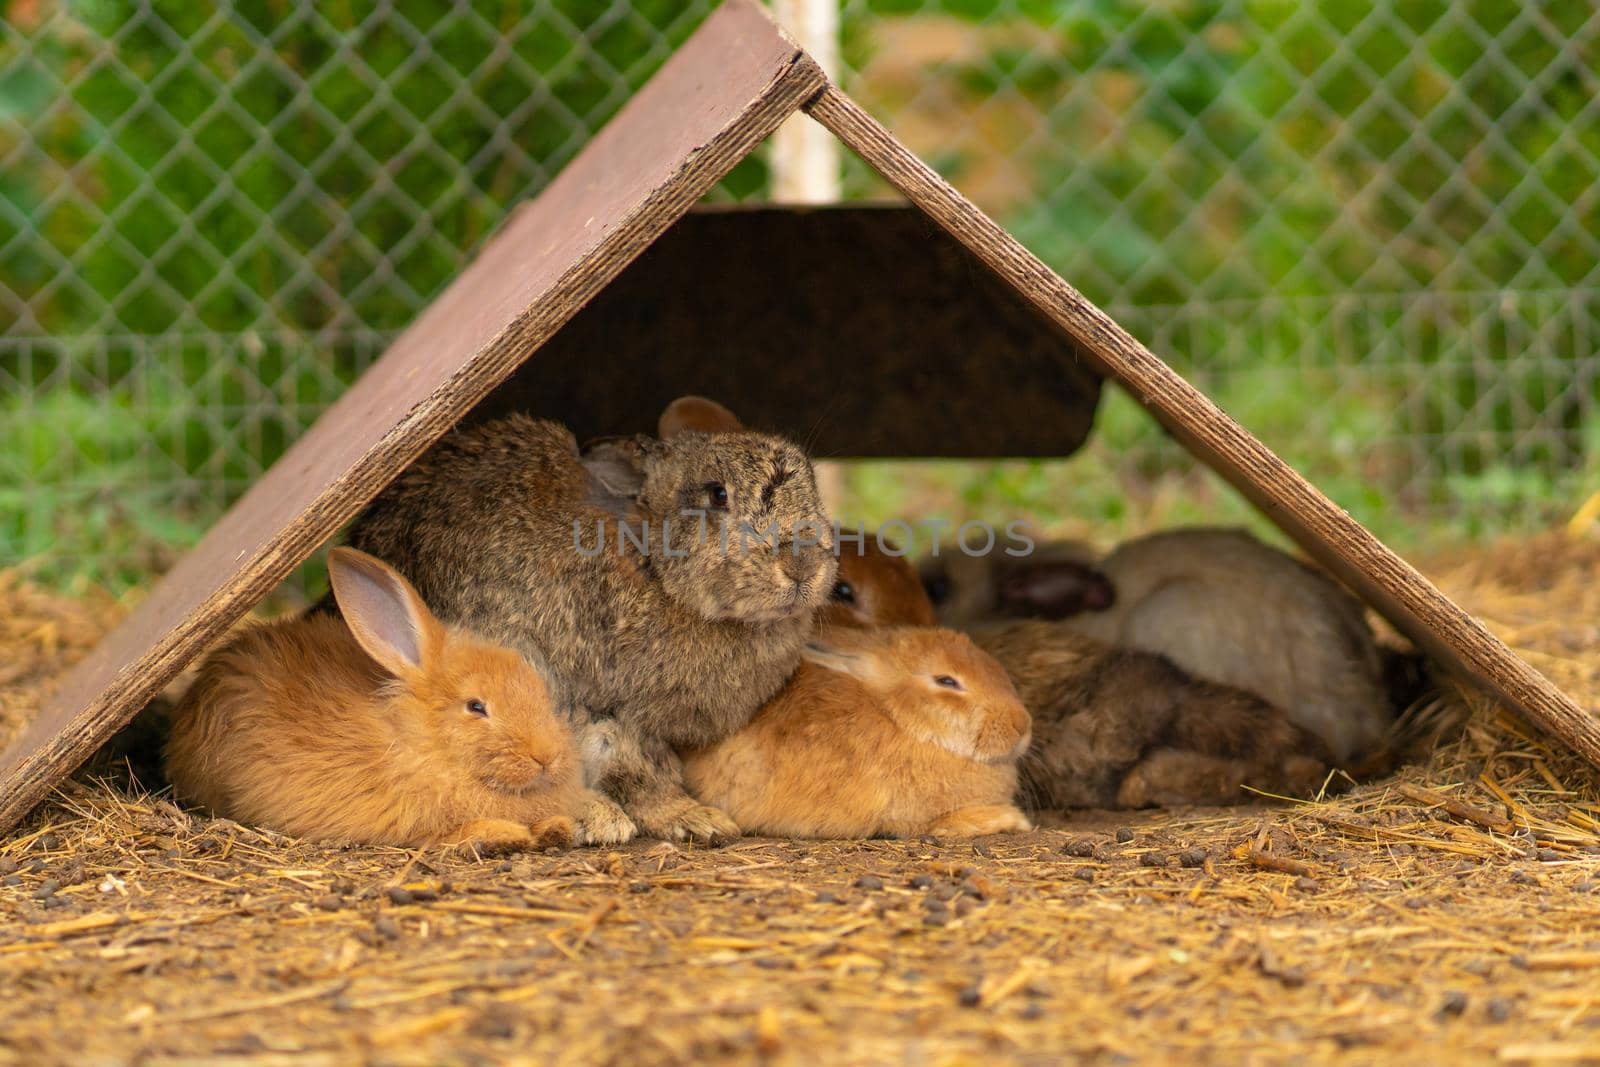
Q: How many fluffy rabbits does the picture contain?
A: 6